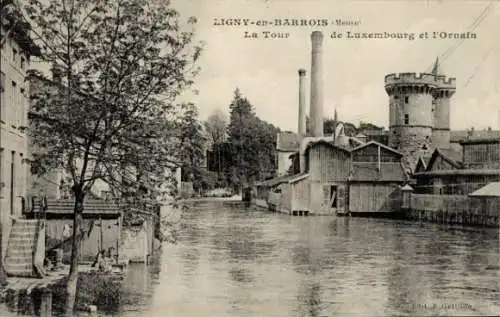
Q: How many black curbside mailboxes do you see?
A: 0